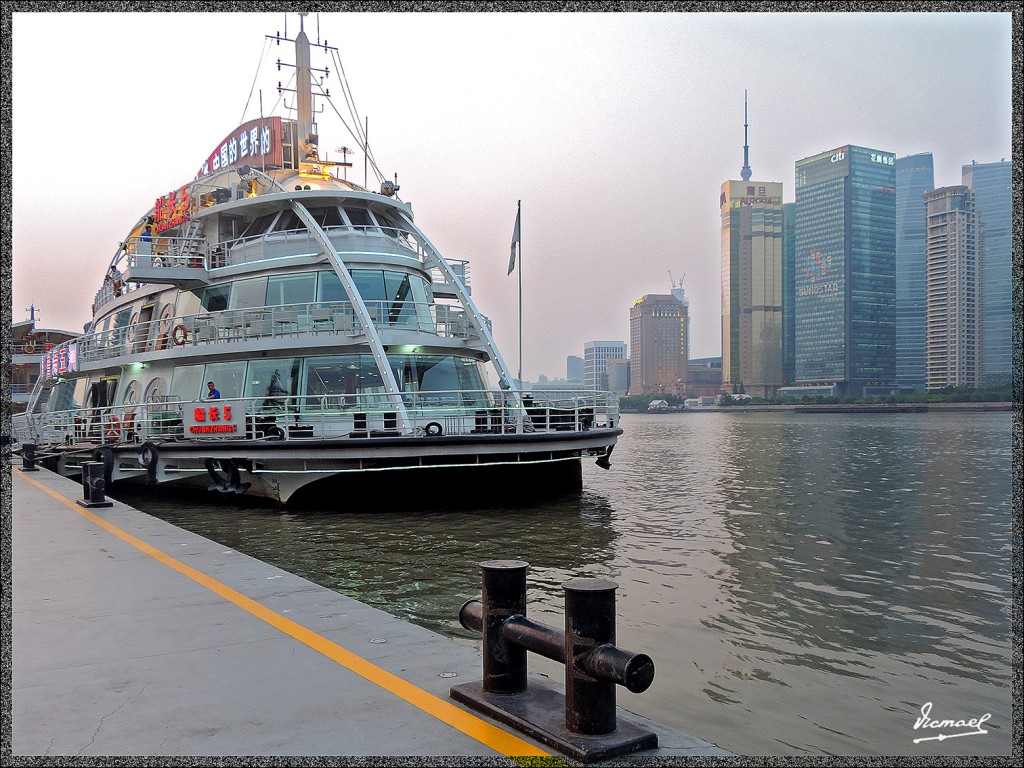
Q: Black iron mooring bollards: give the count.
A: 3